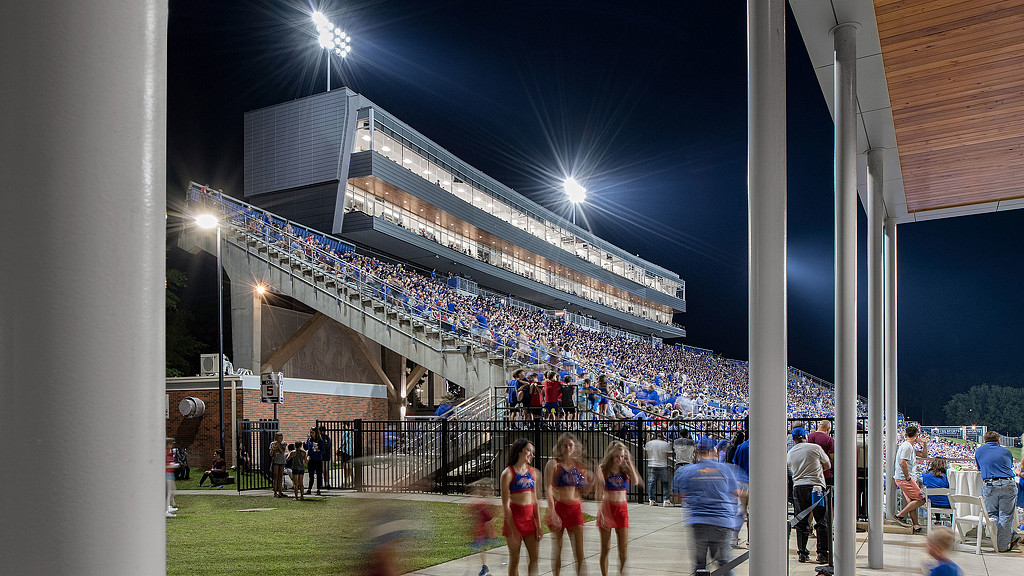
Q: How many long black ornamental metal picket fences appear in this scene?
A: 1